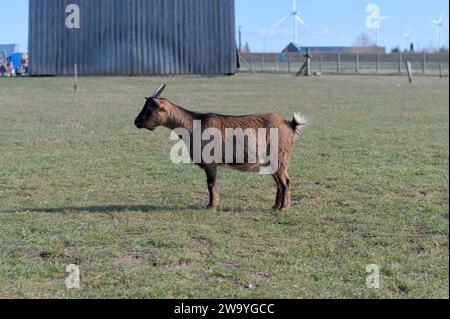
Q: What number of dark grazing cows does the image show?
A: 0